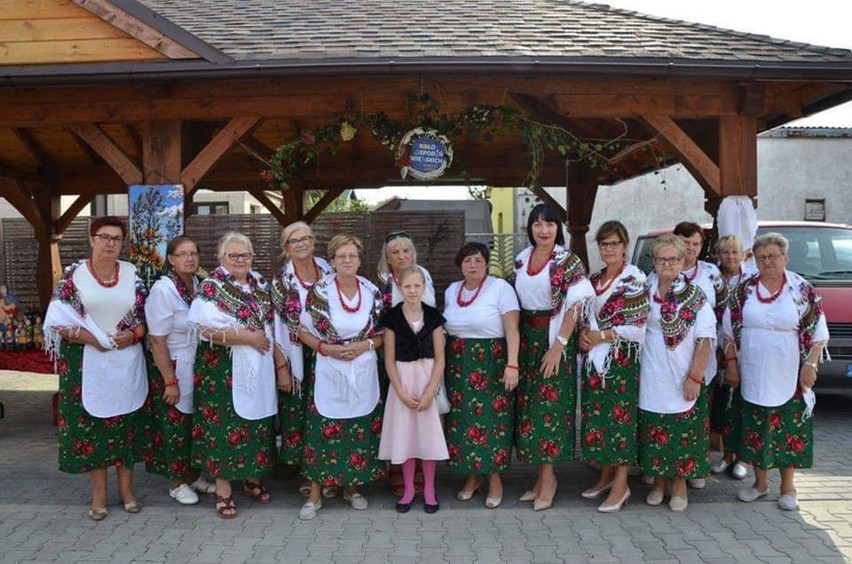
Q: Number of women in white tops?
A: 13